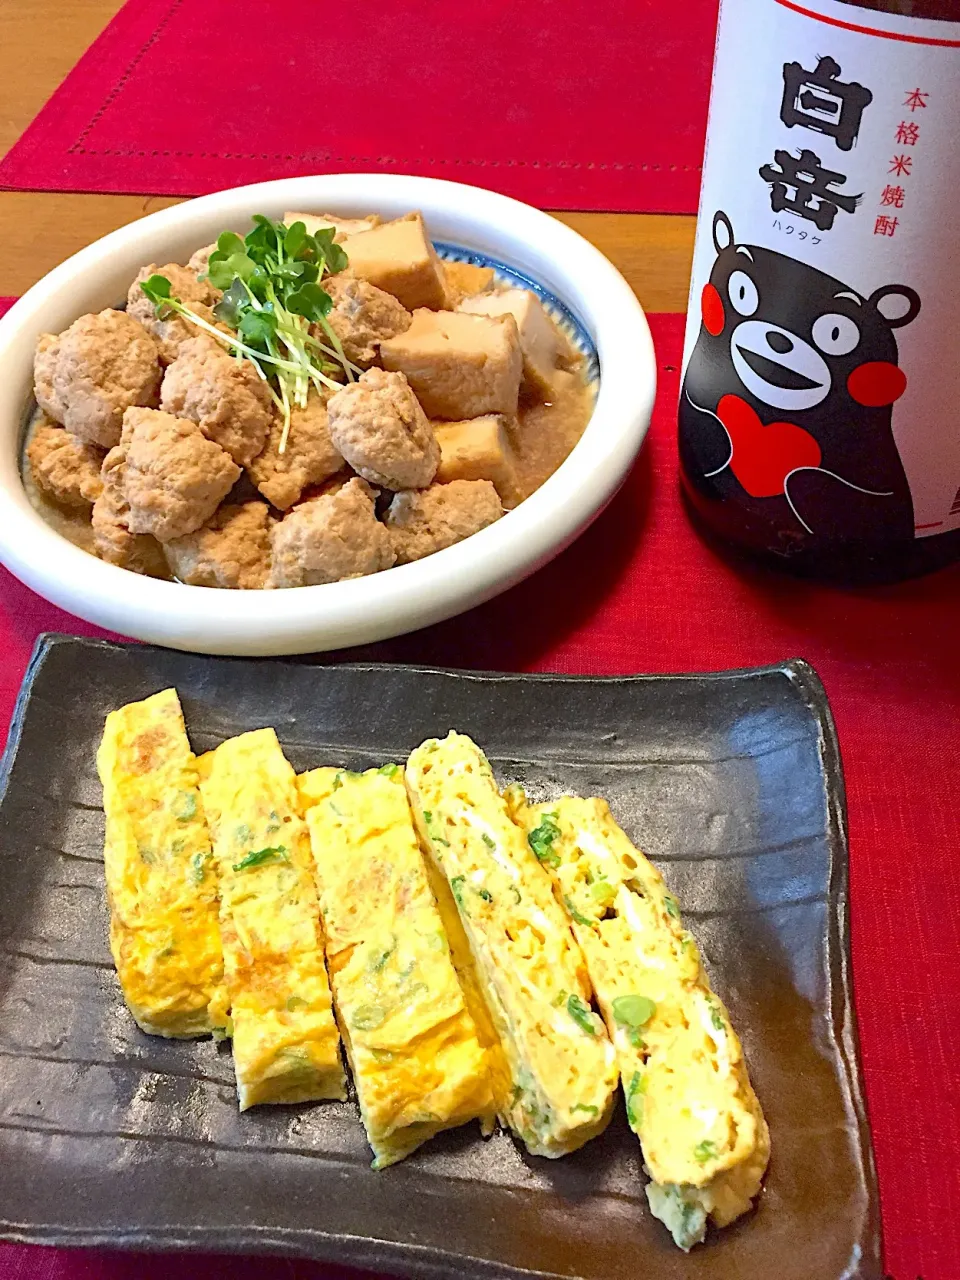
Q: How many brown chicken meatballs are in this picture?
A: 13